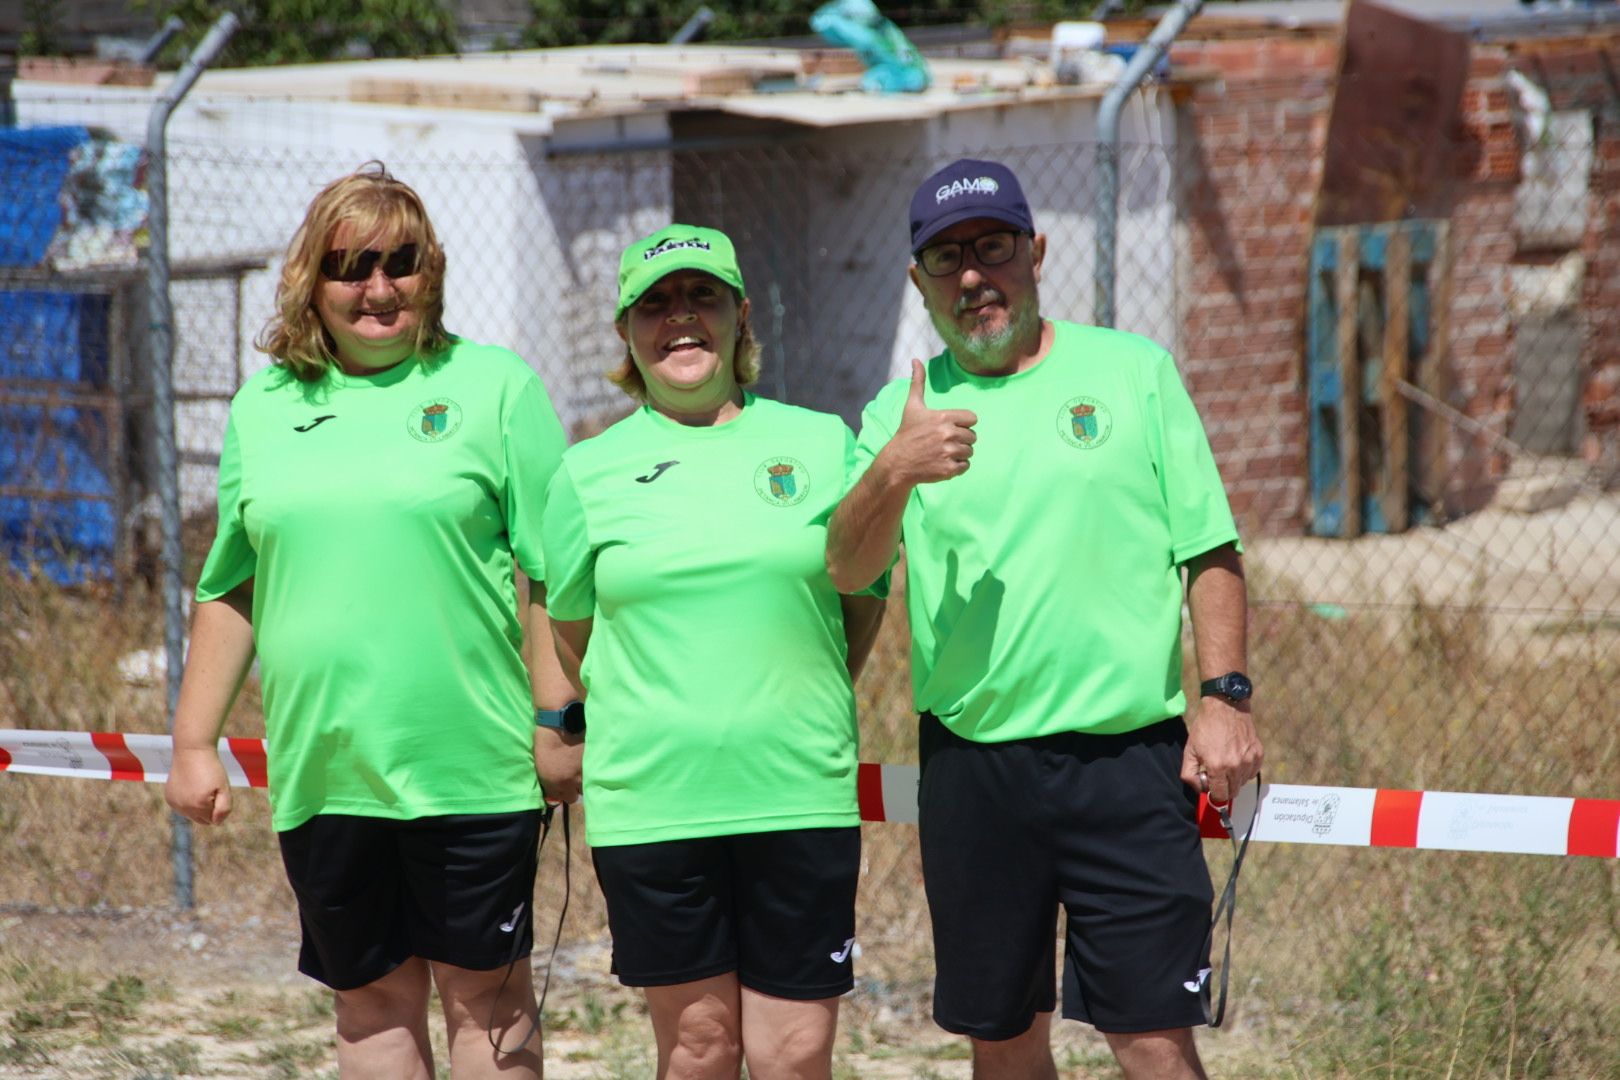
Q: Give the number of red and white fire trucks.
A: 0